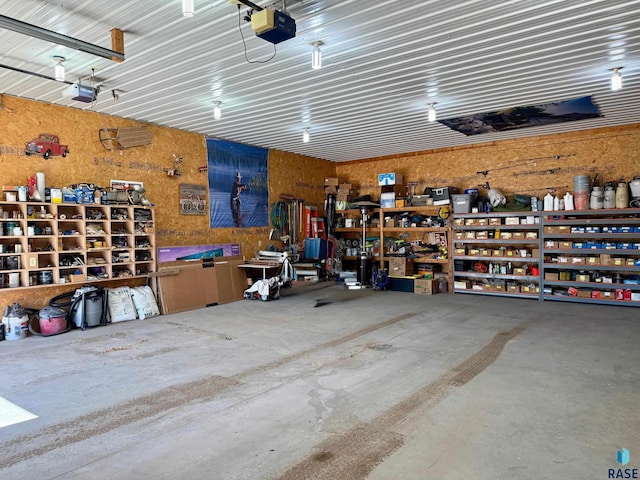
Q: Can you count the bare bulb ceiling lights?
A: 7